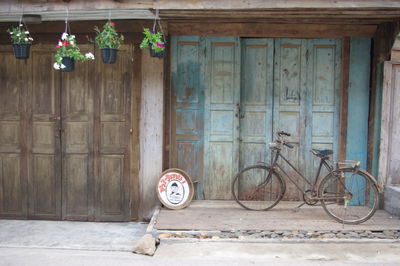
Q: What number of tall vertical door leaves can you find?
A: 9